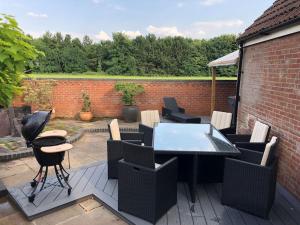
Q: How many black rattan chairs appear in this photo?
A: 6